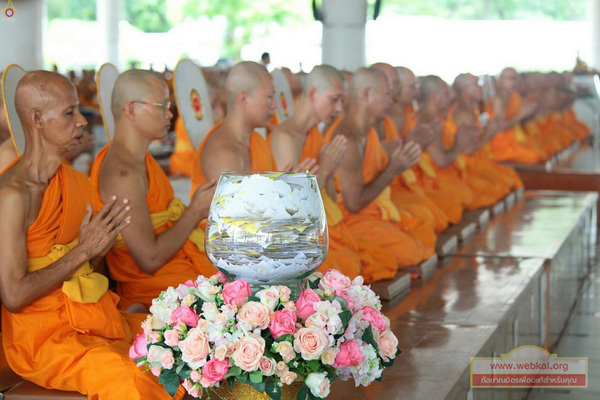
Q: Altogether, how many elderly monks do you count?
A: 1